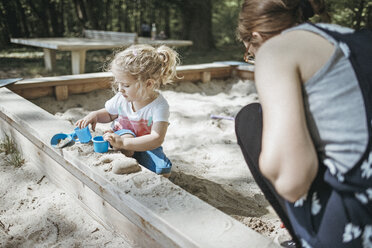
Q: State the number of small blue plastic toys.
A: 3